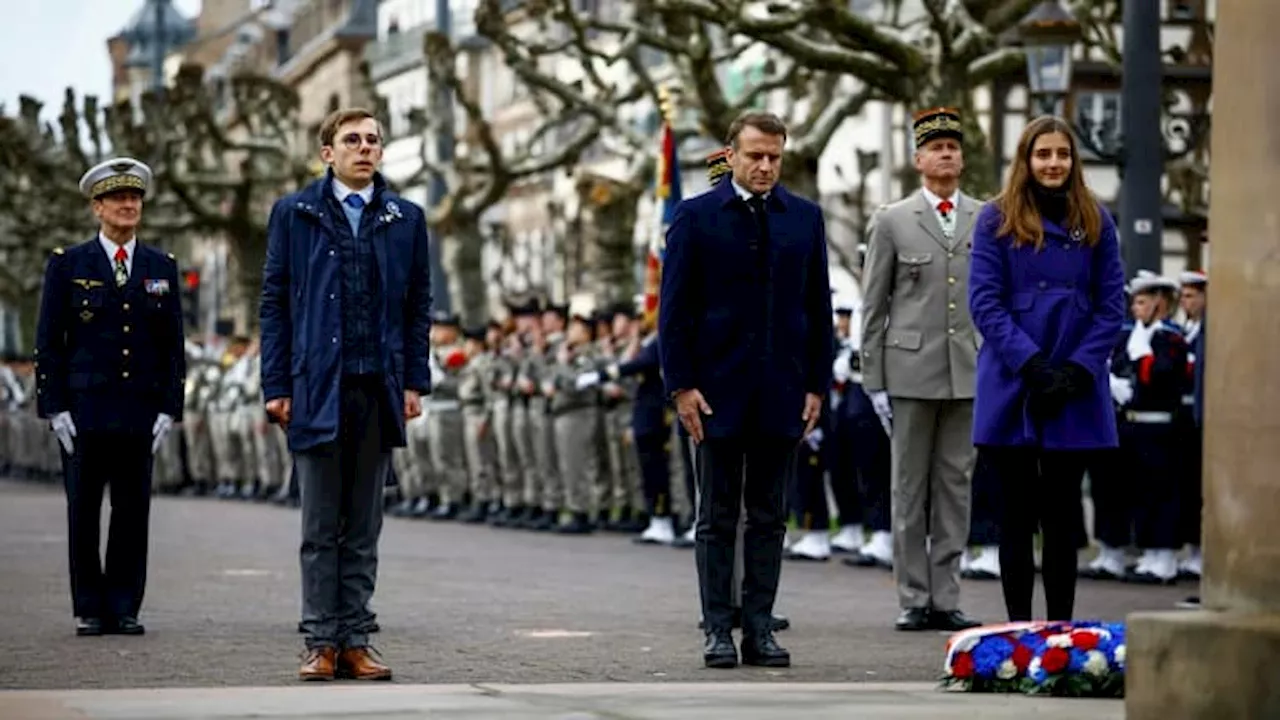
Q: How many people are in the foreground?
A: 5